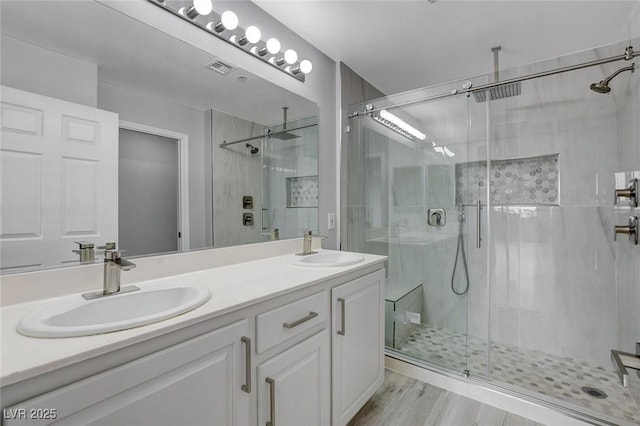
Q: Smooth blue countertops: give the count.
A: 0